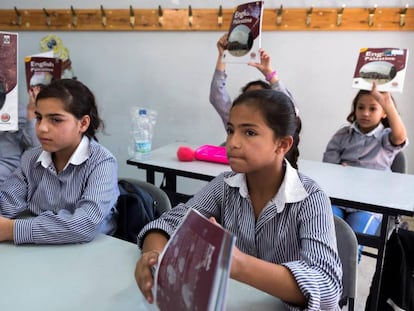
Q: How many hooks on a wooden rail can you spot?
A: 13